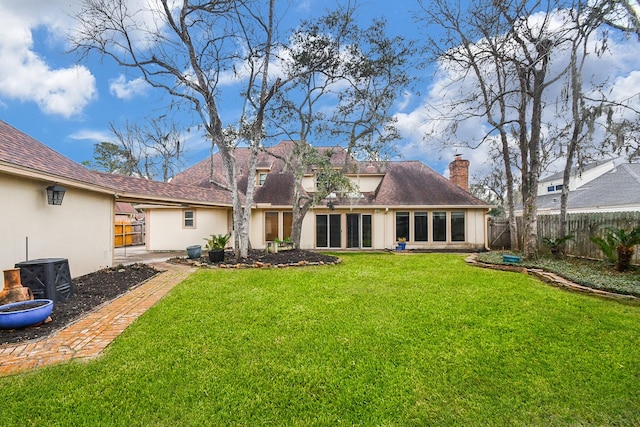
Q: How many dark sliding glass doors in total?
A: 2